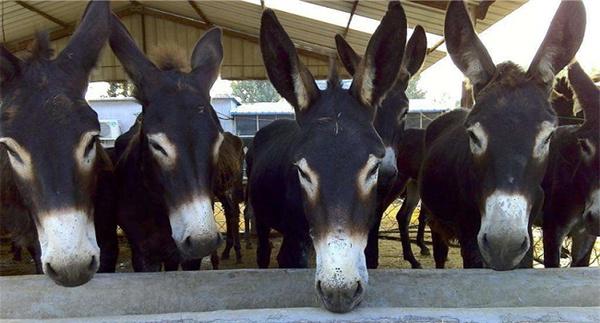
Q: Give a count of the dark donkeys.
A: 6